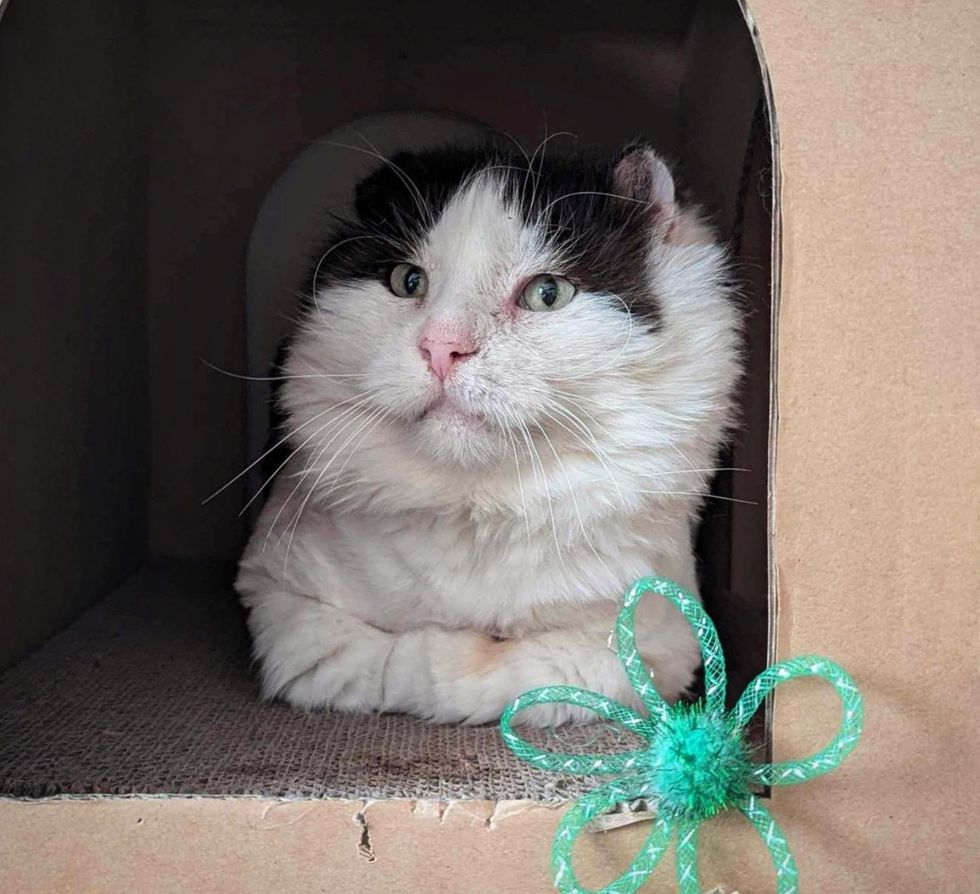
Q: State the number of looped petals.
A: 5